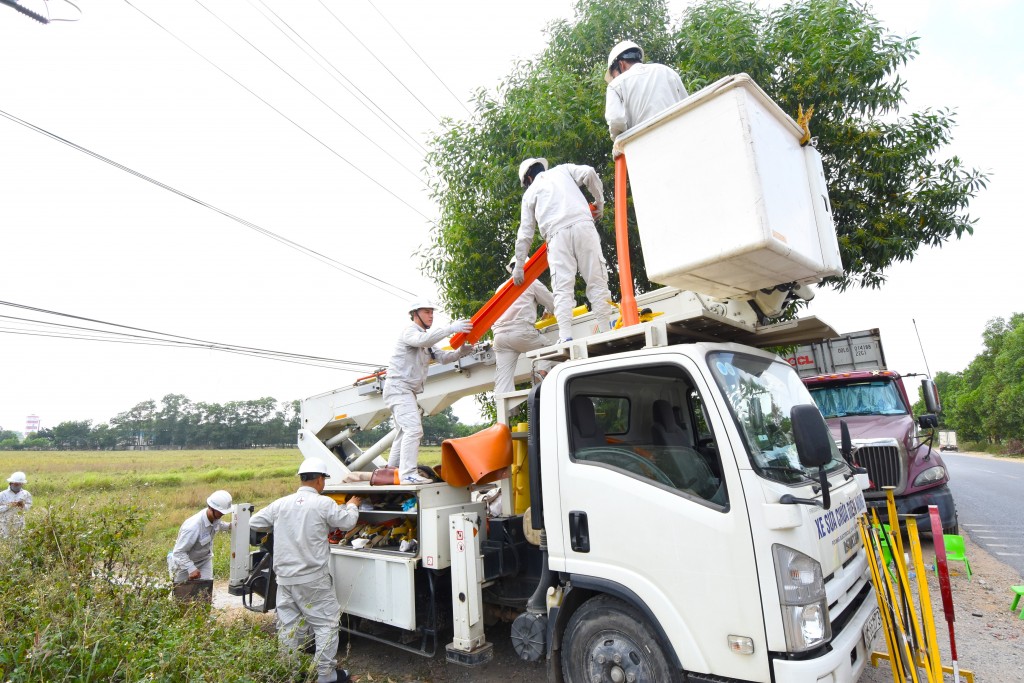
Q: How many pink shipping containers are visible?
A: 0